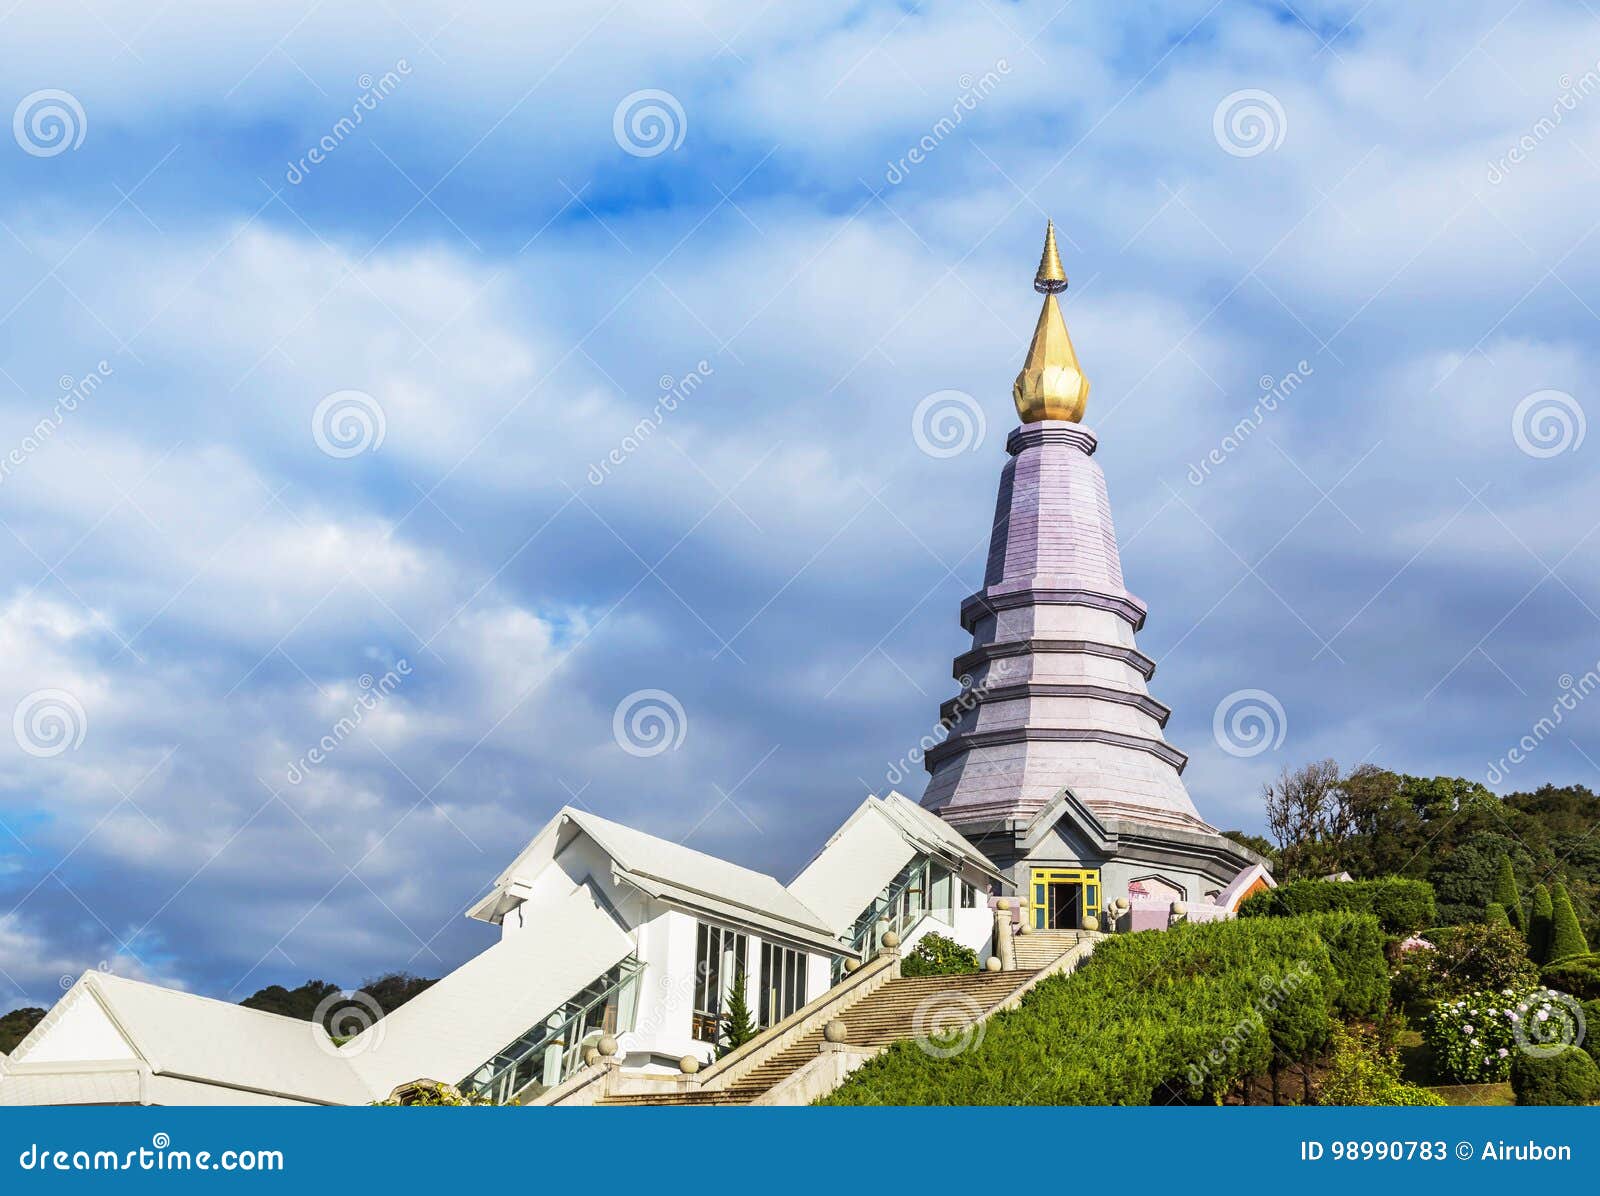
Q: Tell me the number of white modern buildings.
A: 3